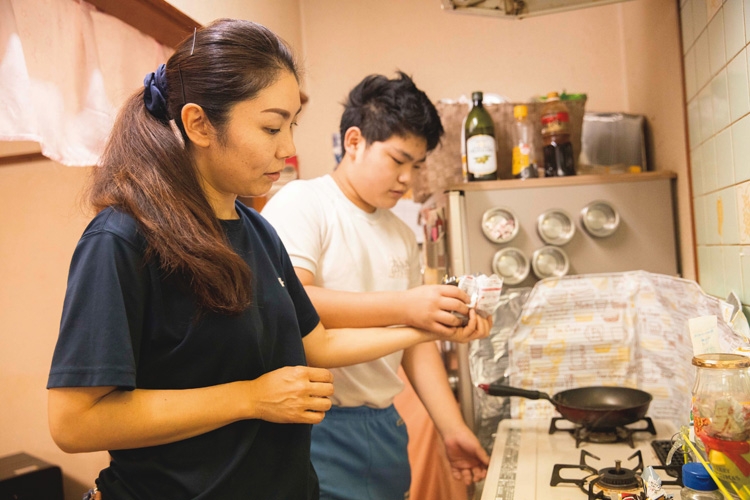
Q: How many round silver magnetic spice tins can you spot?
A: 5